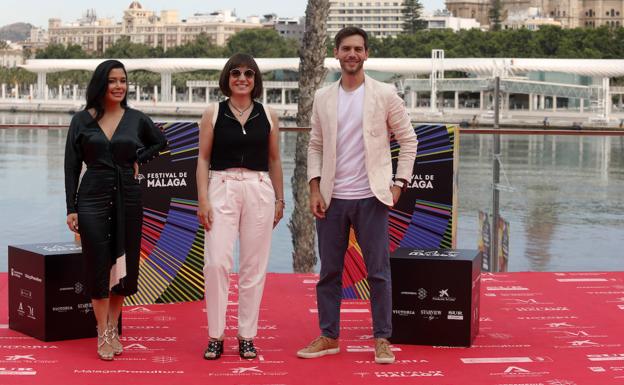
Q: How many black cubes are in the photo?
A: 2